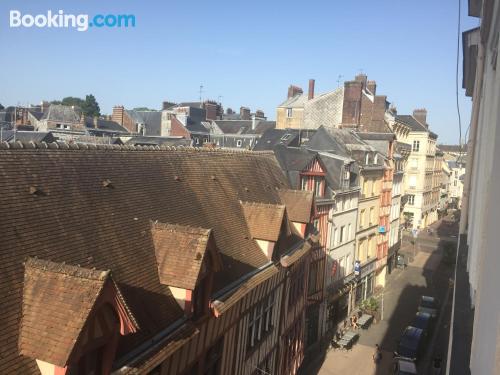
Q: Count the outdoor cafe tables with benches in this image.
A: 2